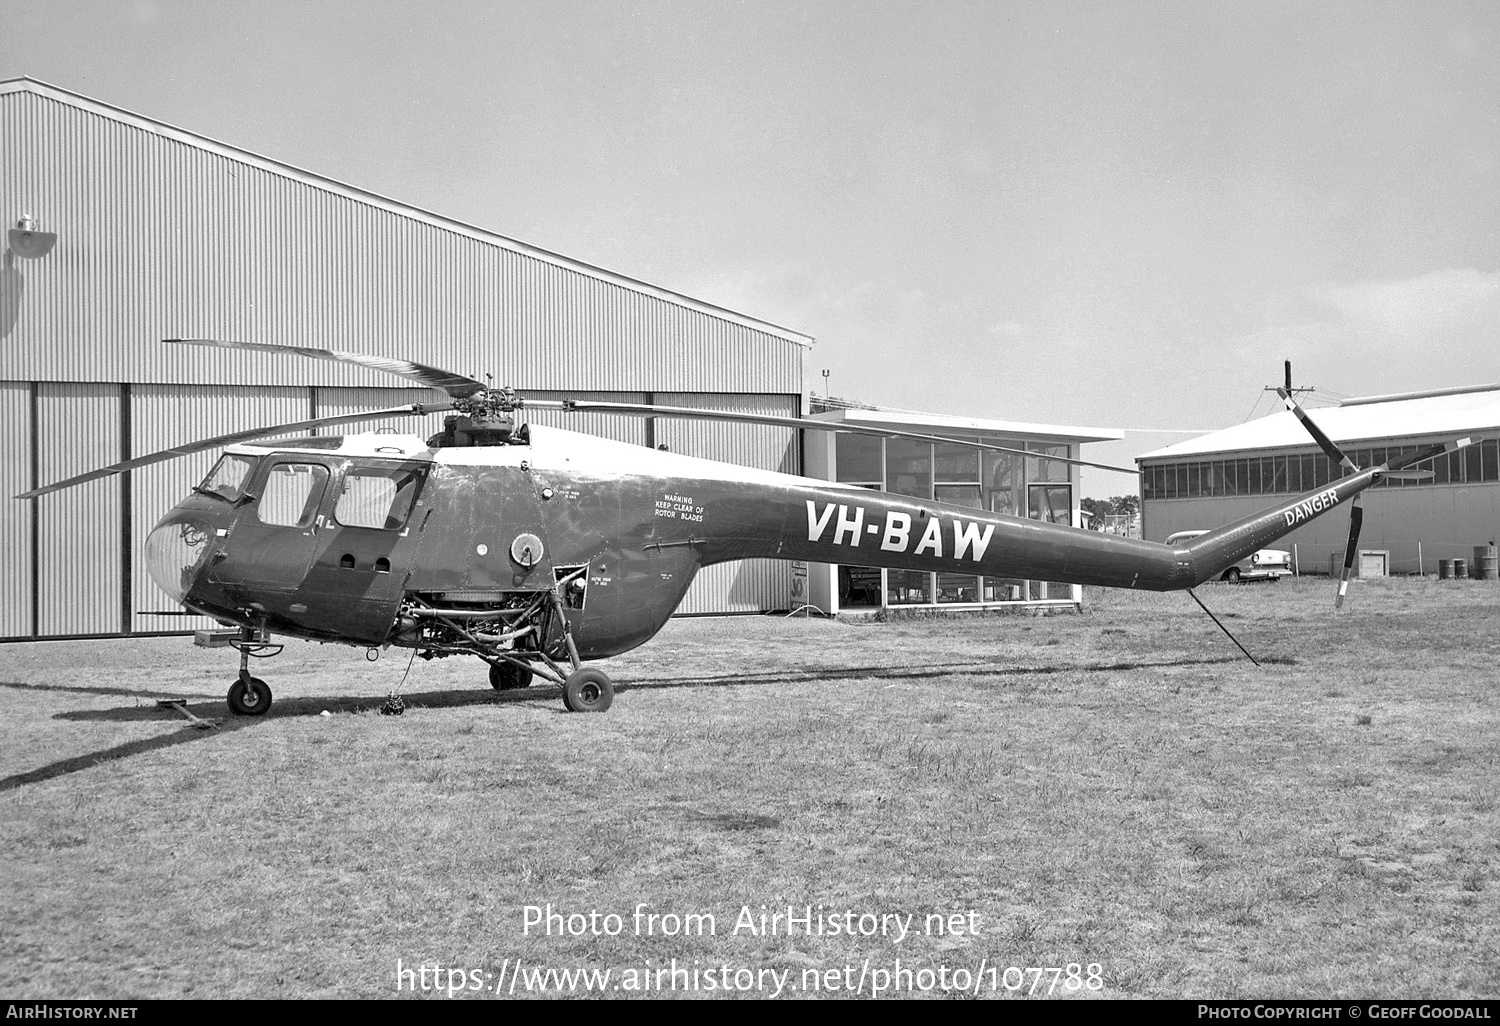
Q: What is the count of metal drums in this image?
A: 3